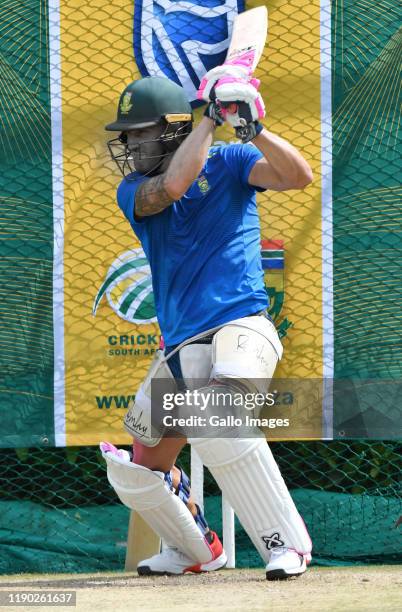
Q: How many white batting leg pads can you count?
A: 2